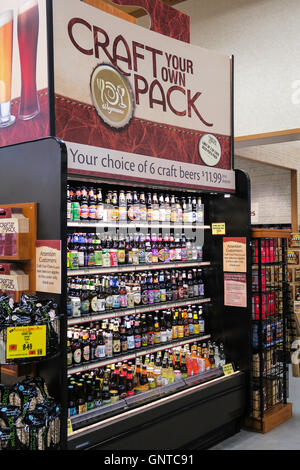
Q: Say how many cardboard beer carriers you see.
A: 2